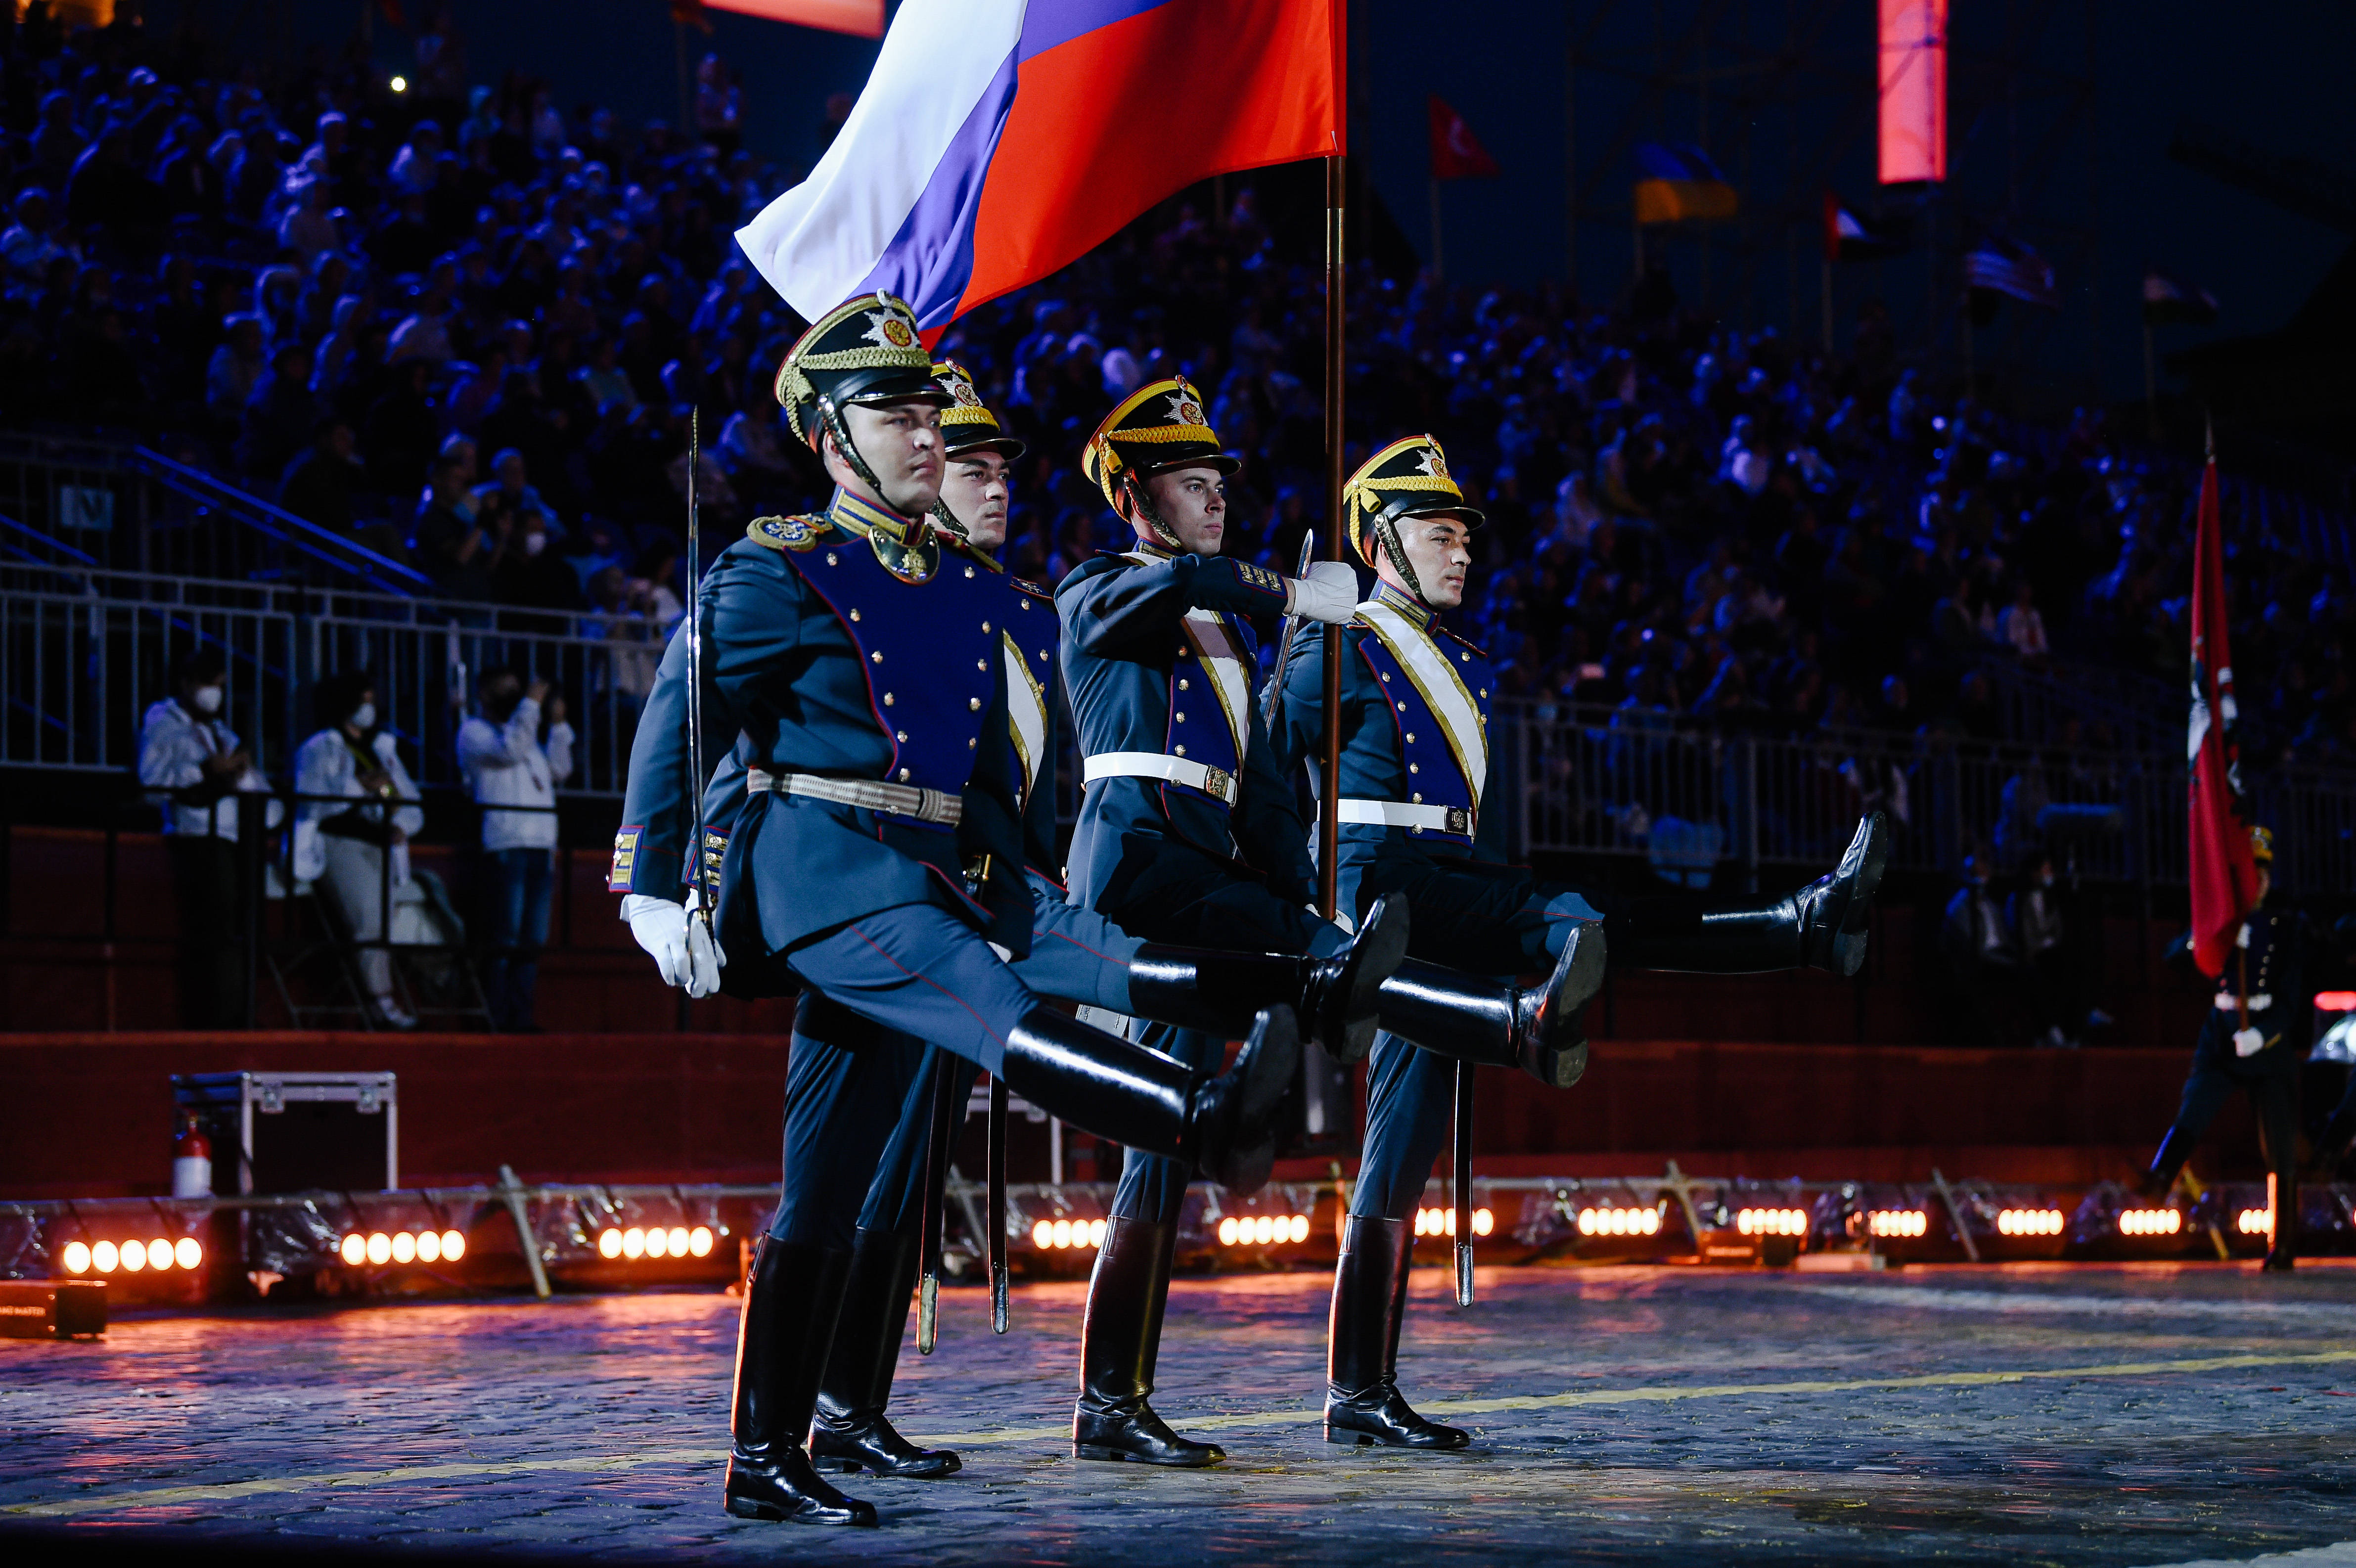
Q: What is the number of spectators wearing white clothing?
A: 3